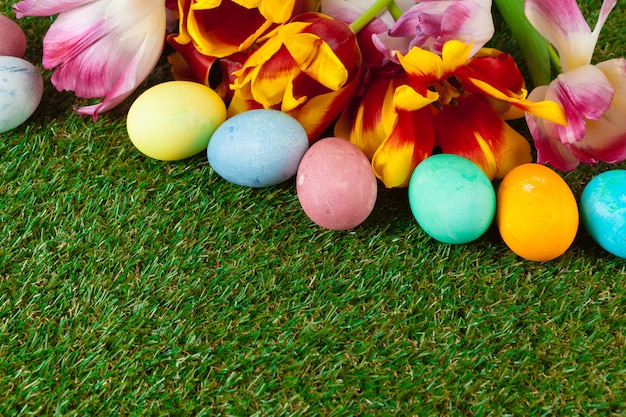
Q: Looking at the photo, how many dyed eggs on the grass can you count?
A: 8